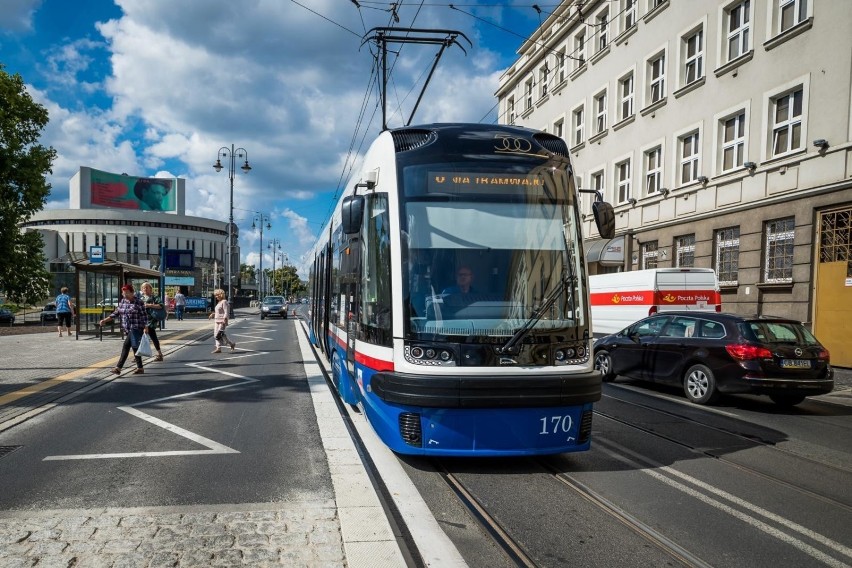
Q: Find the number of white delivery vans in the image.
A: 1